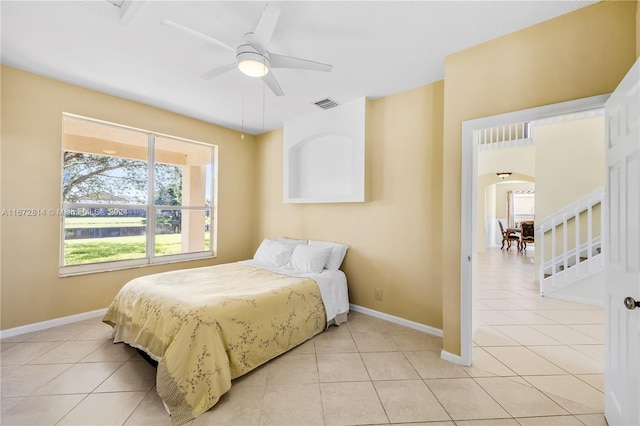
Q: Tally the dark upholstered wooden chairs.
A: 2